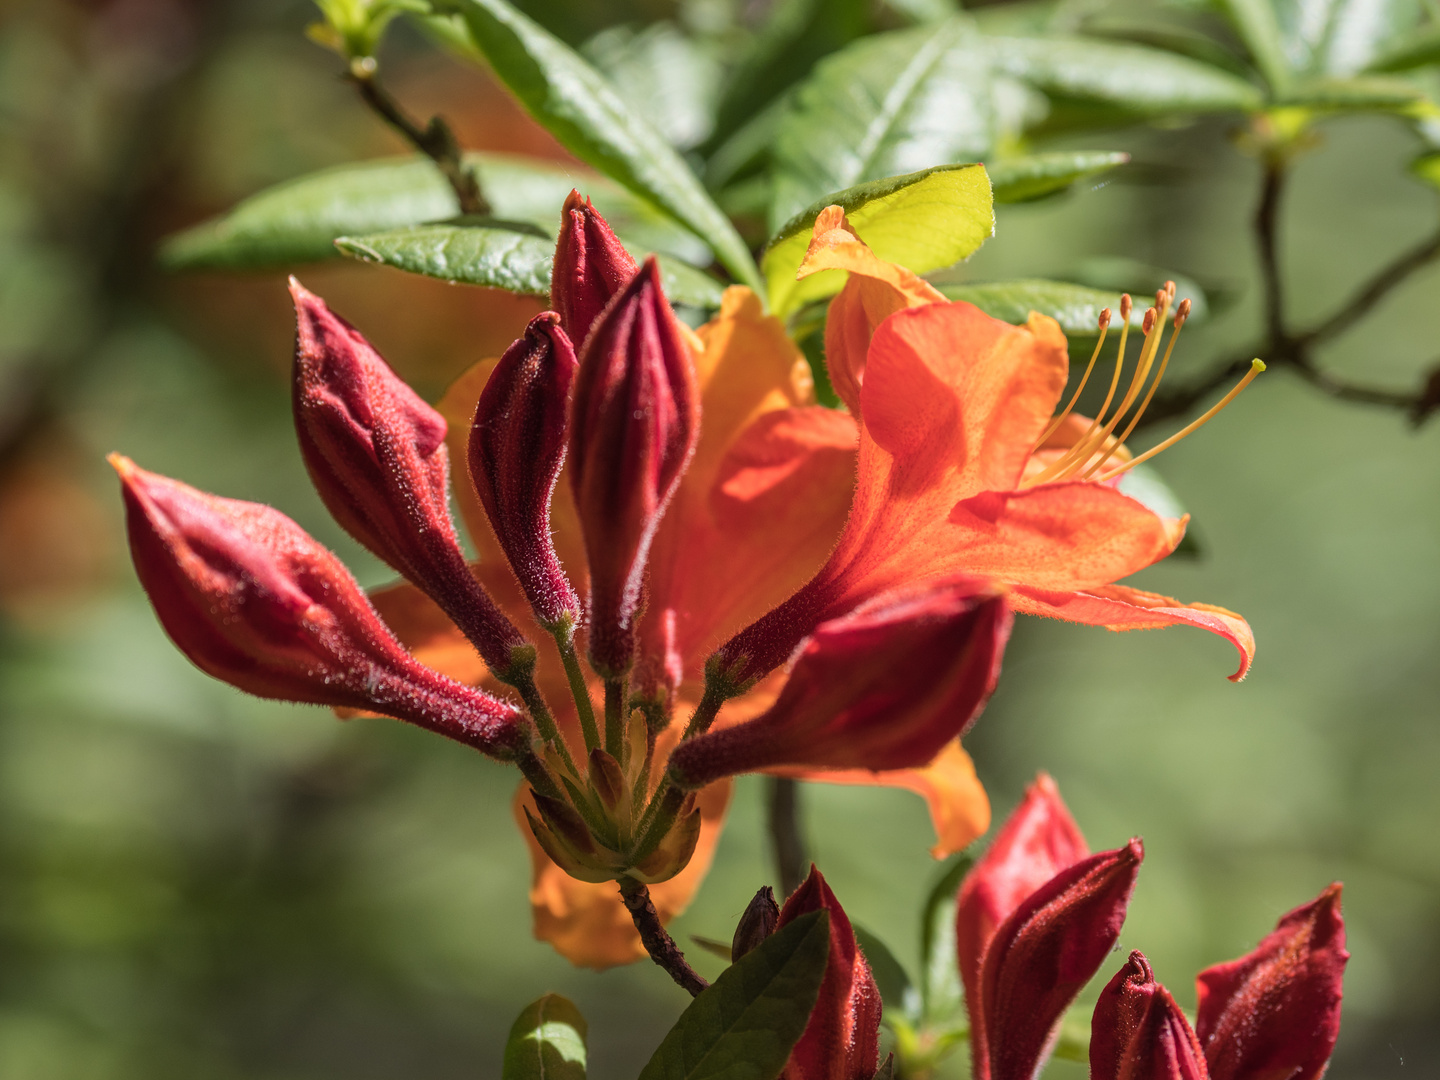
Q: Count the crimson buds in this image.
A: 12